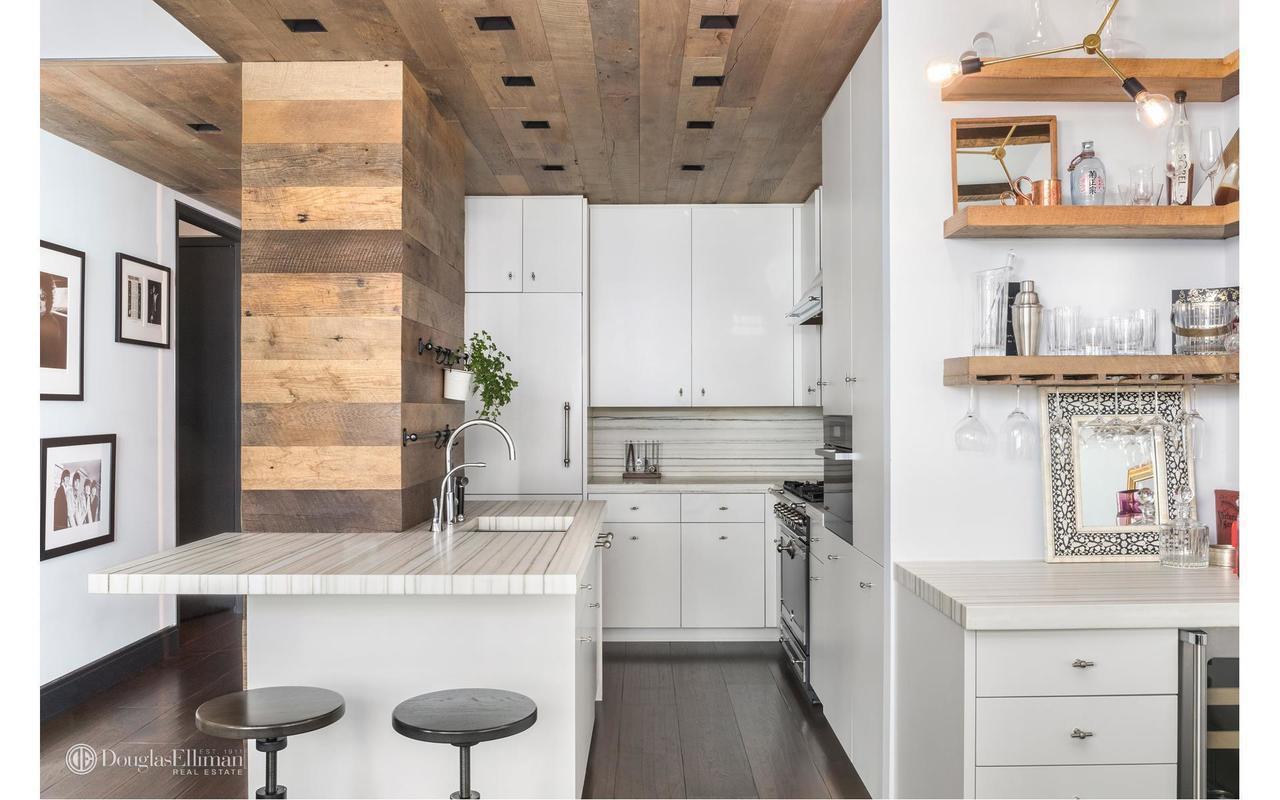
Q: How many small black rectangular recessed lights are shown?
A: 10